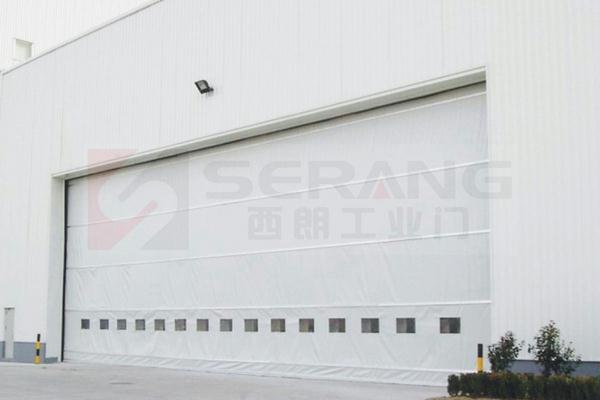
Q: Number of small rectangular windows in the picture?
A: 15